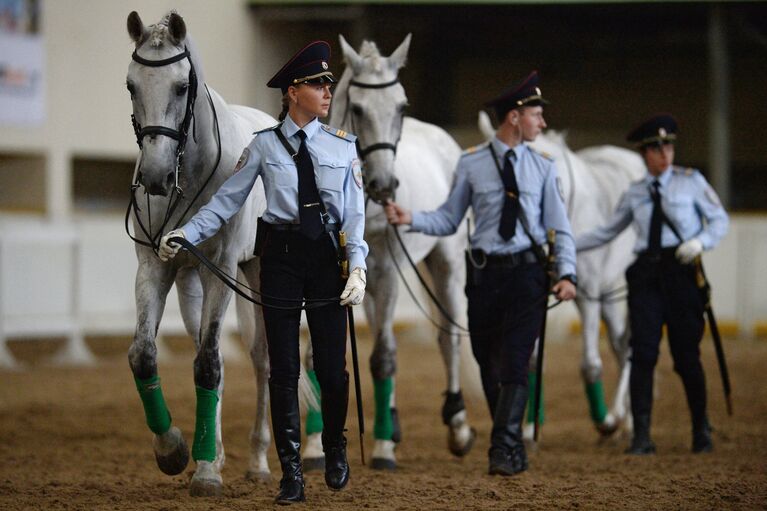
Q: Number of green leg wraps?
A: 6